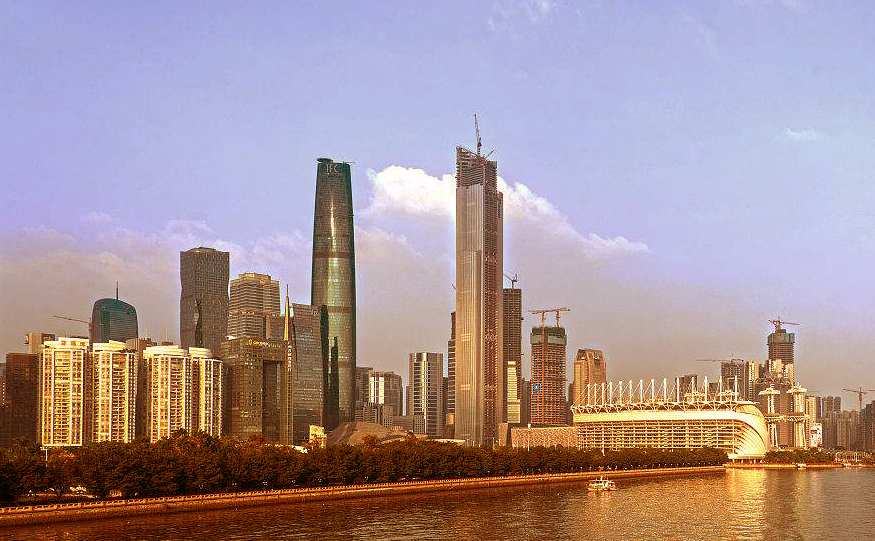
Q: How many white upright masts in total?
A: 14